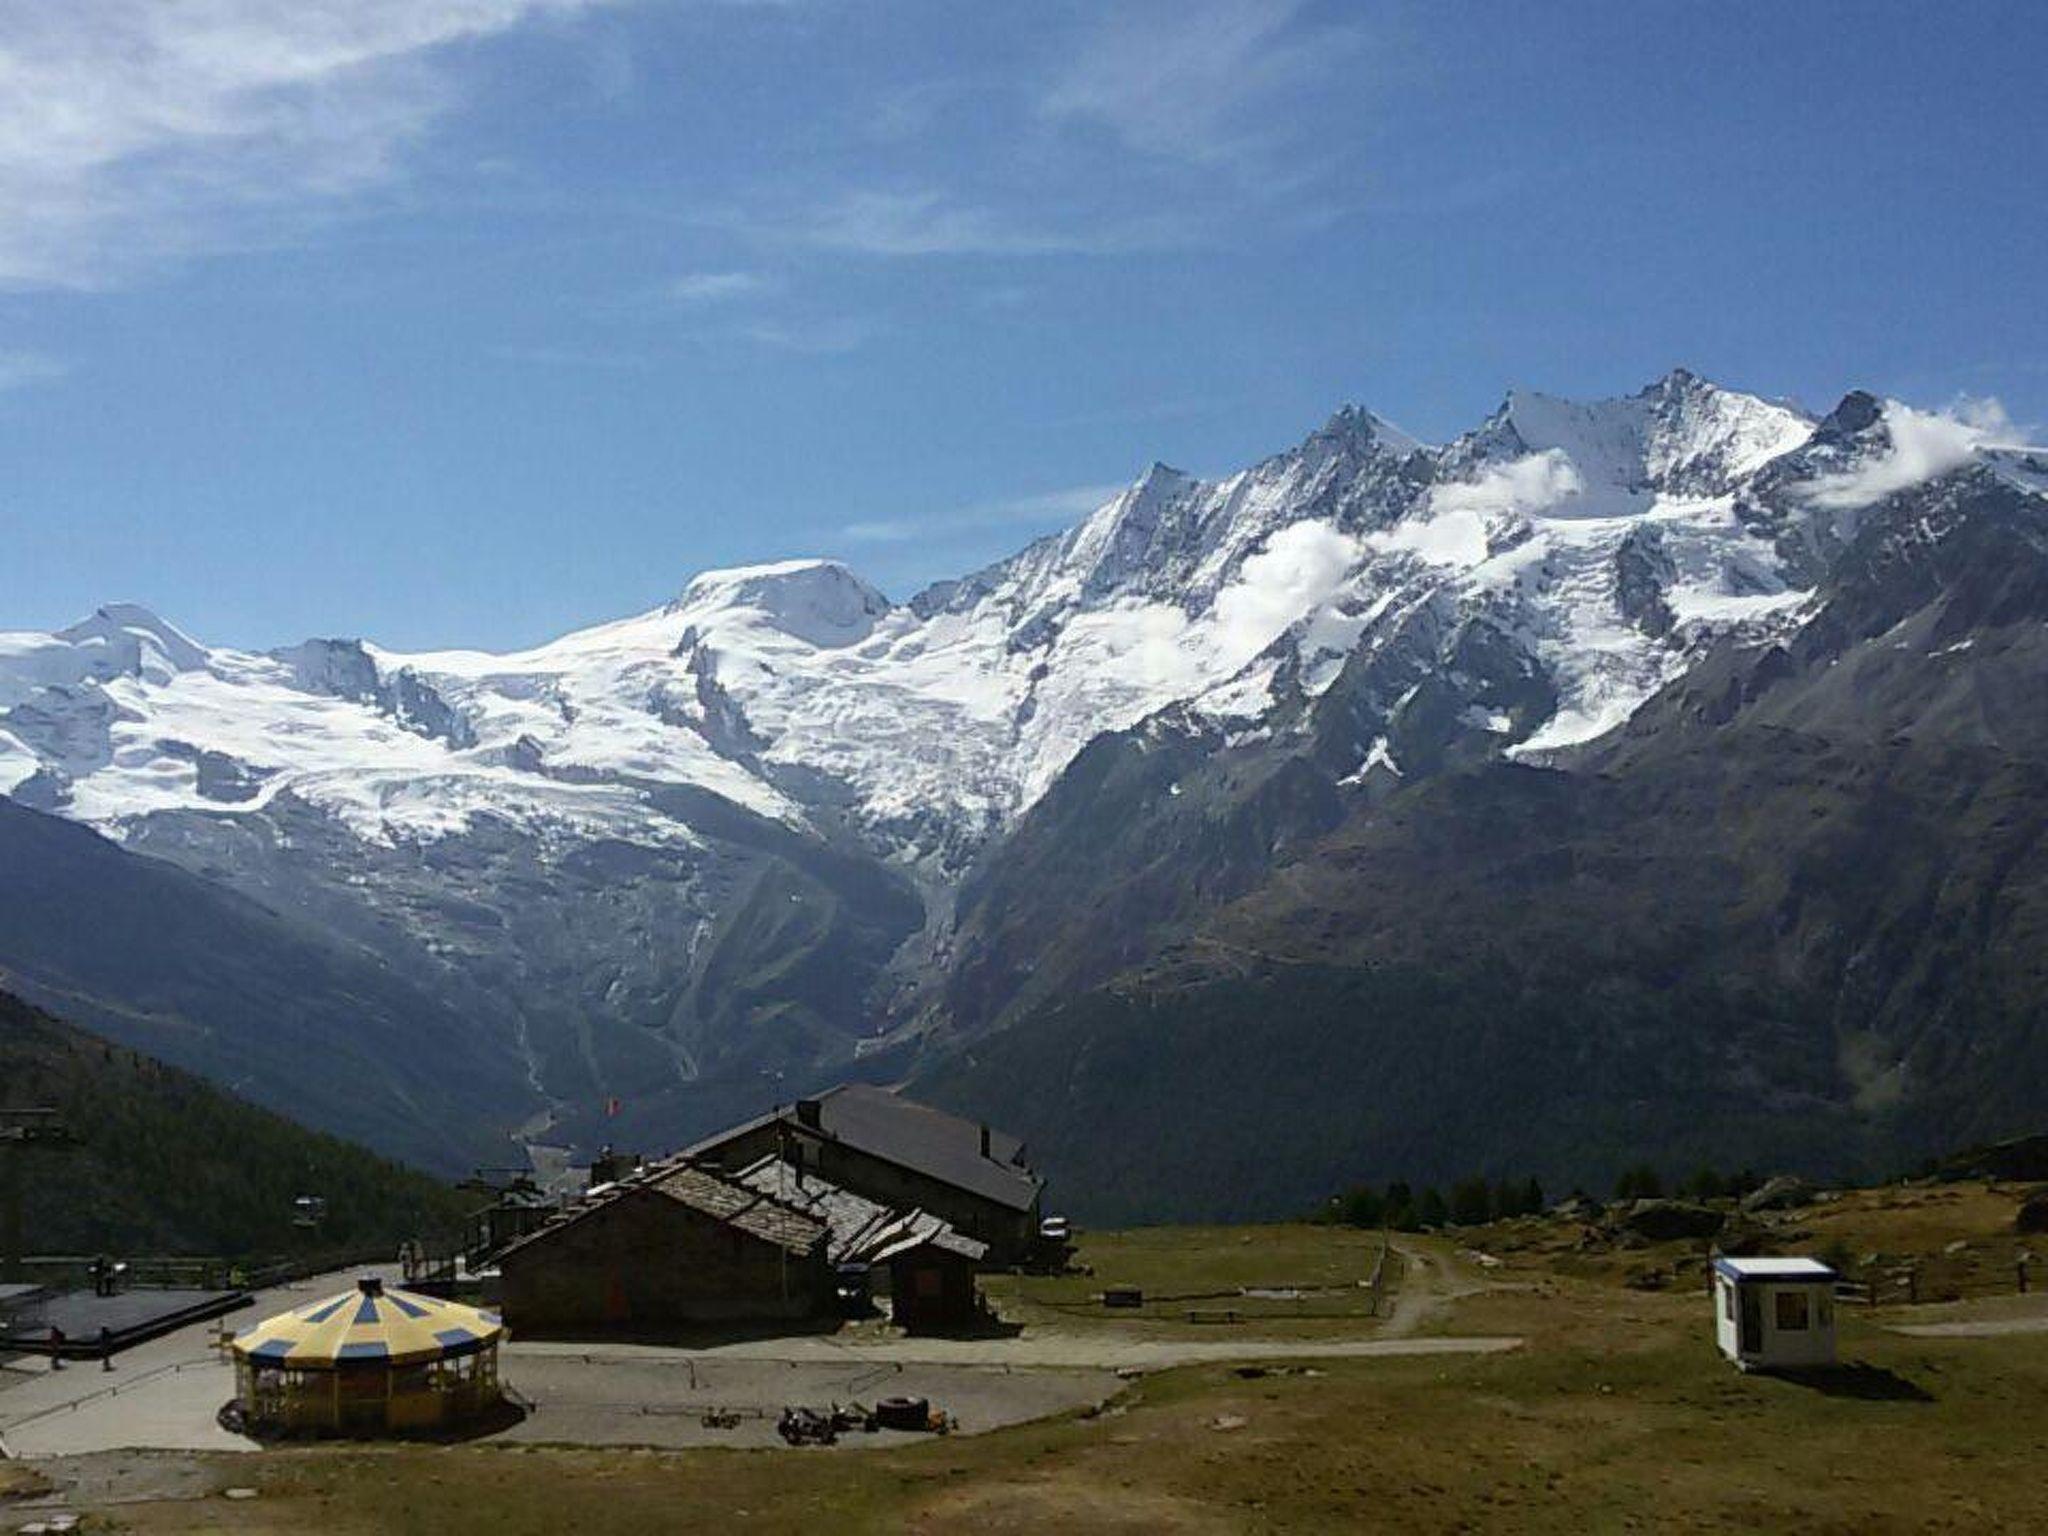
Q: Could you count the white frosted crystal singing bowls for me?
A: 0